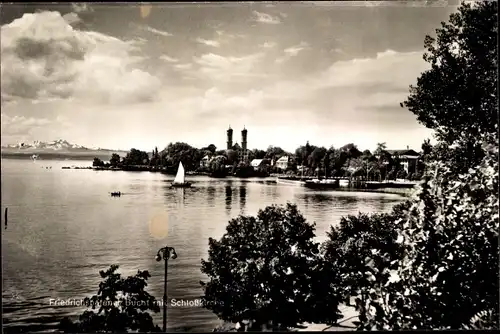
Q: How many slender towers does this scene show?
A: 2